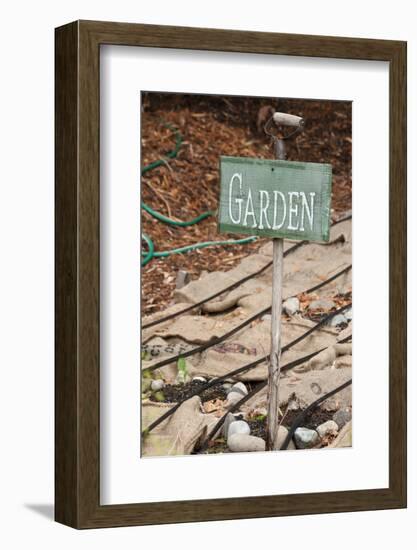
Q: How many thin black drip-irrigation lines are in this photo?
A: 5